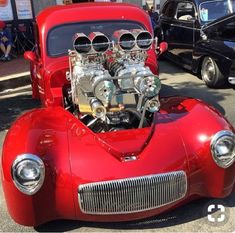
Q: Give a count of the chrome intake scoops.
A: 4